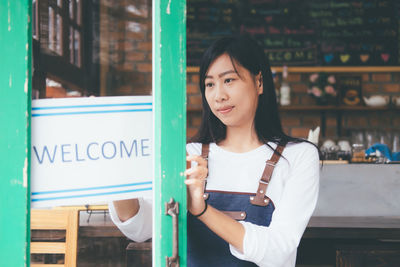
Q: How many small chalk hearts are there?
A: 4